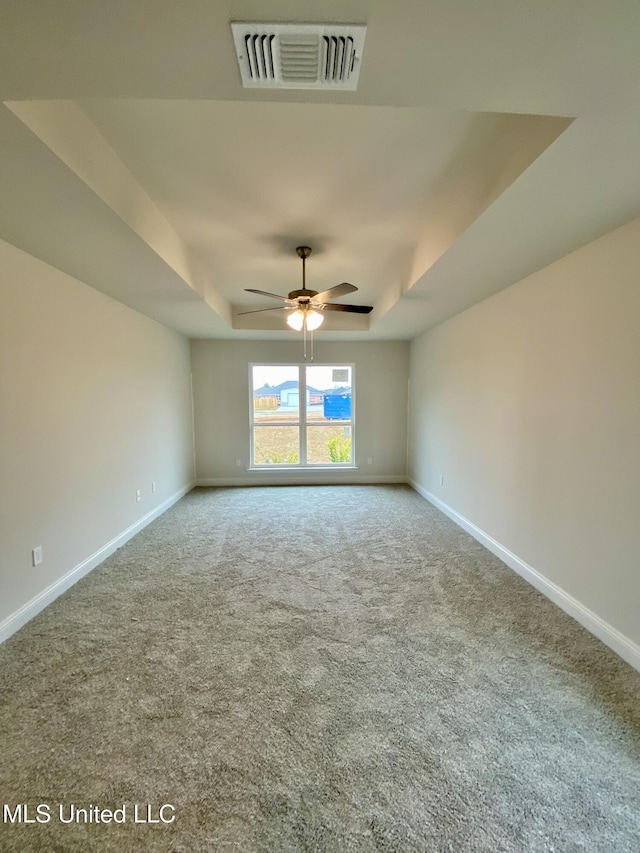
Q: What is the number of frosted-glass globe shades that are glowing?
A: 2